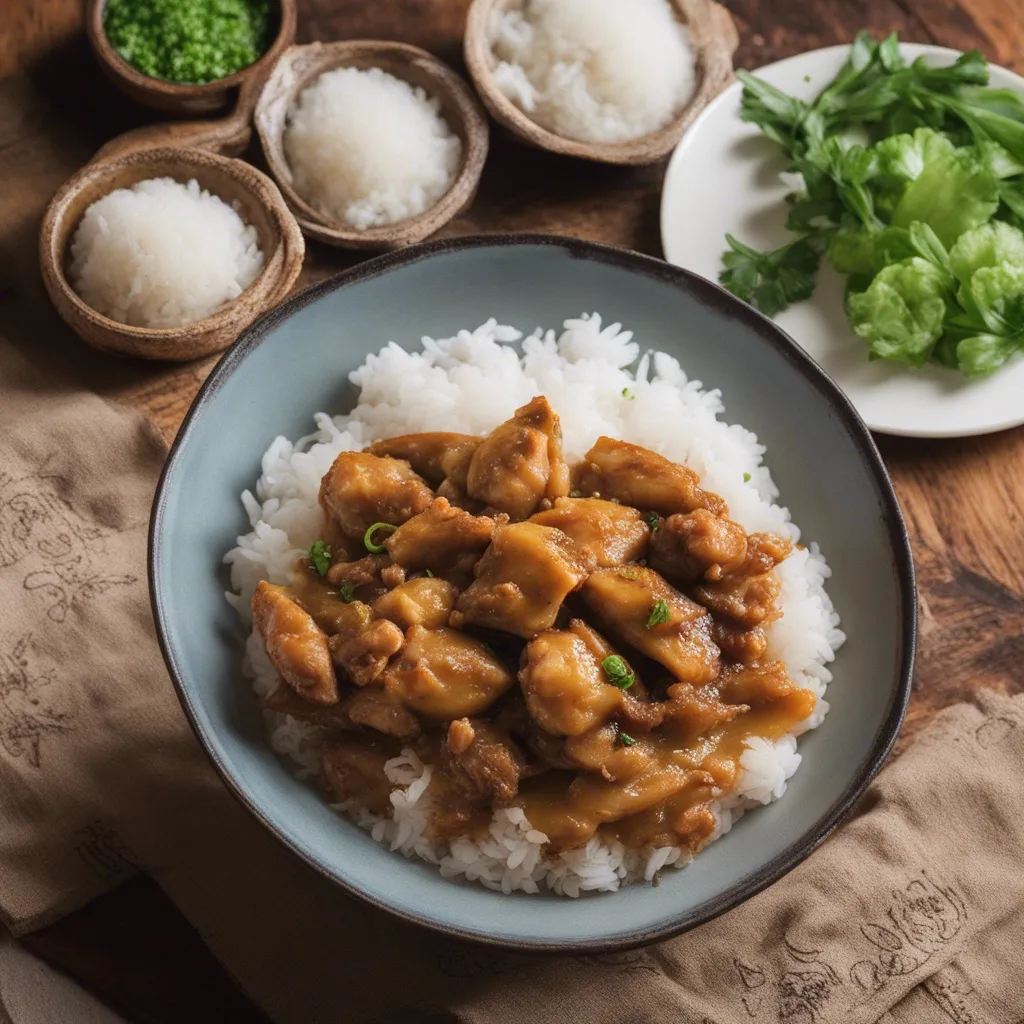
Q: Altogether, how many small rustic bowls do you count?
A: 4